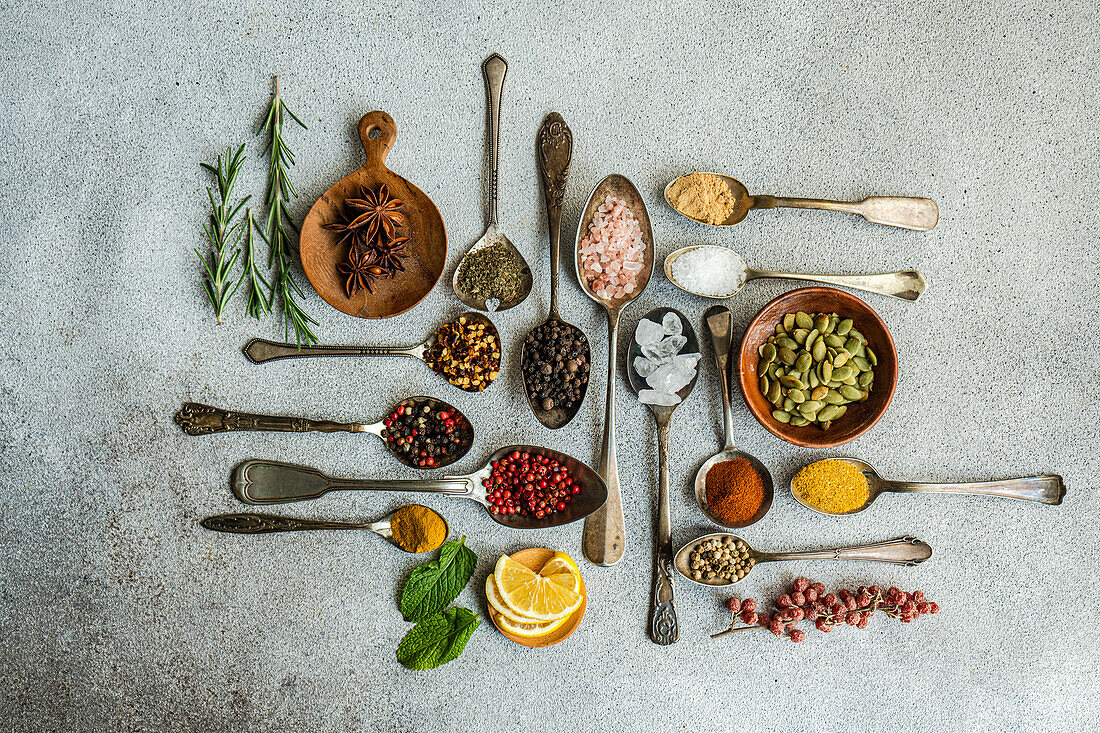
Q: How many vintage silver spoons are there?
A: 13